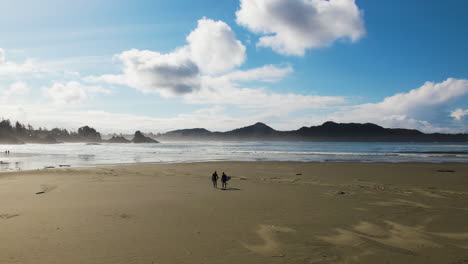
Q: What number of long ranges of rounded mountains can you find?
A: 1